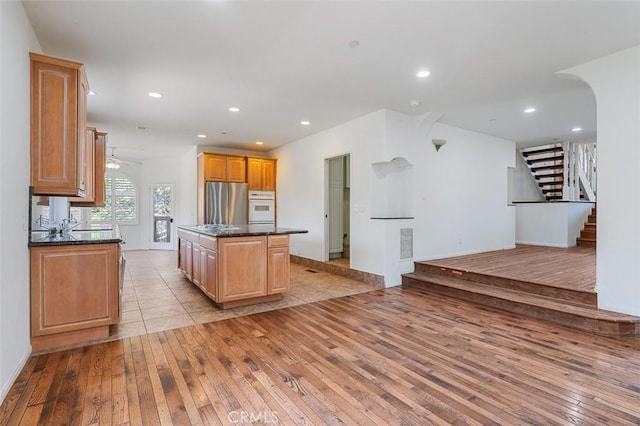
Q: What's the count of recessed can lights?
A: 9